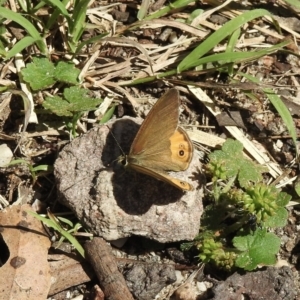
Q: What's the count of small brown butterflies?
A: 1